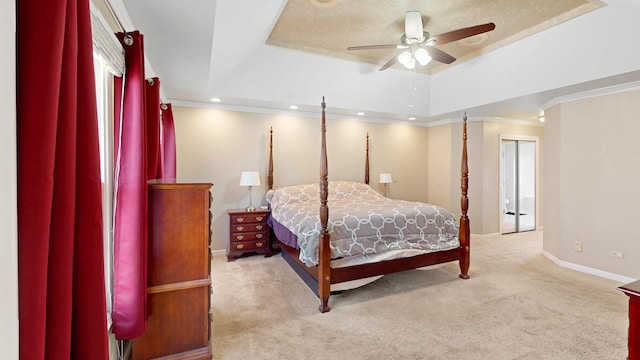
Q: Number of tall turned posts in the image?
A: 4